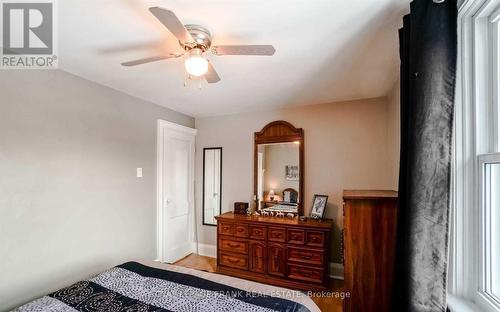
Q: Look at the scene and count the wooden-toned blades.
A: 4